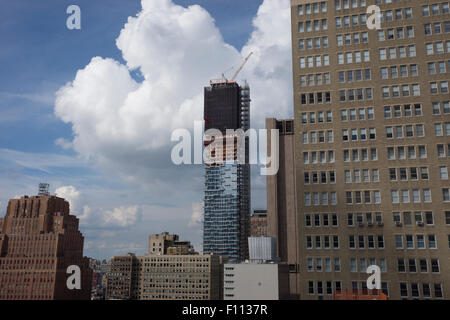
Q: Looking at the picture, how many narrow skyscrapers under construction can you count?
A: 1